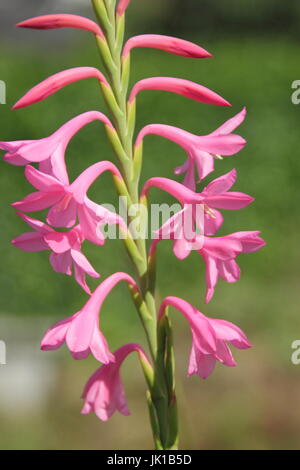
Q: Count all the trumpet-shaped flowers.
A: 9